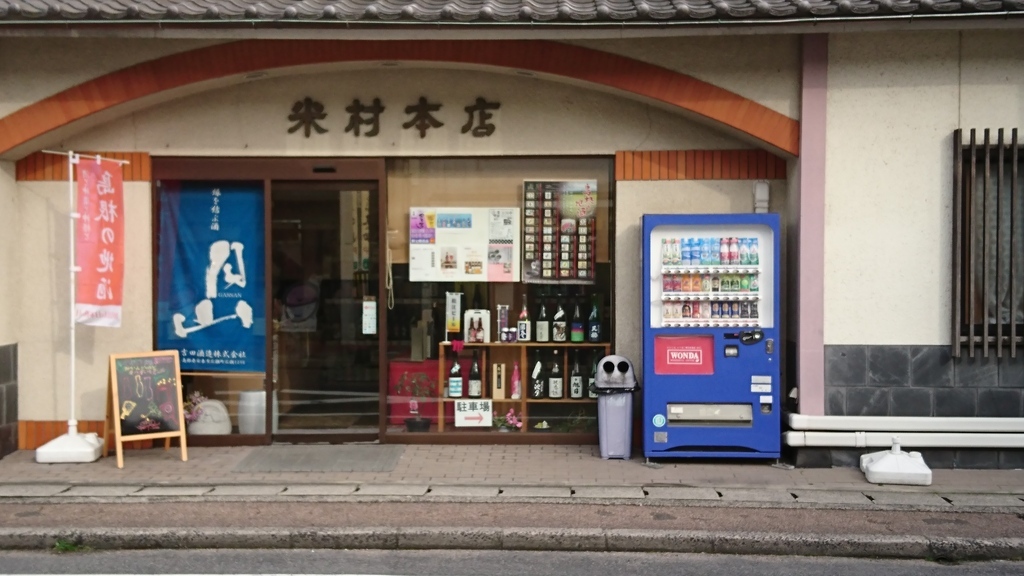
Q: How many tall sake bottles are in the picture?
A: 11